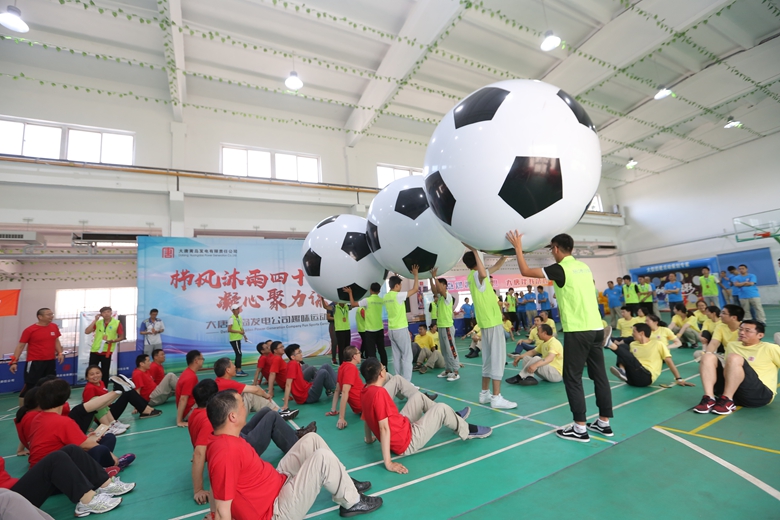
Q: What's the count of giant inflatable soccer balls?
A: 3